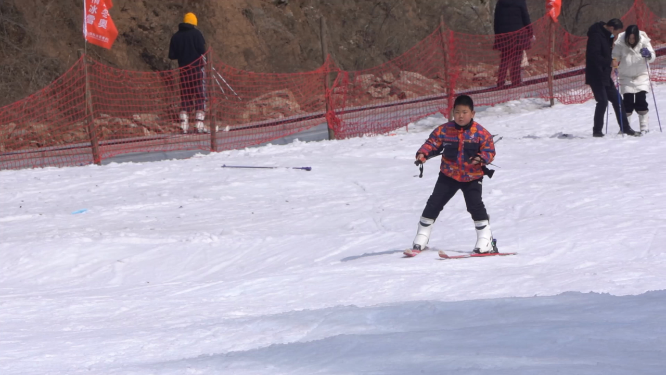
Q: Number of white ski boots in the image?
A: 6